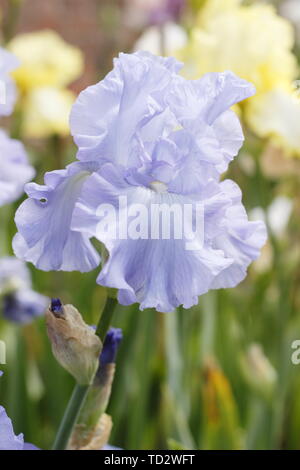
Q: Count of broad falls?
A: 3